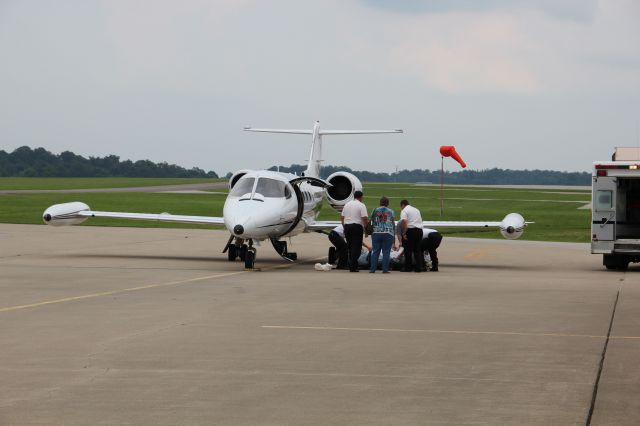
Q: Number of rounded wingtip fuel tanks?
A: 2